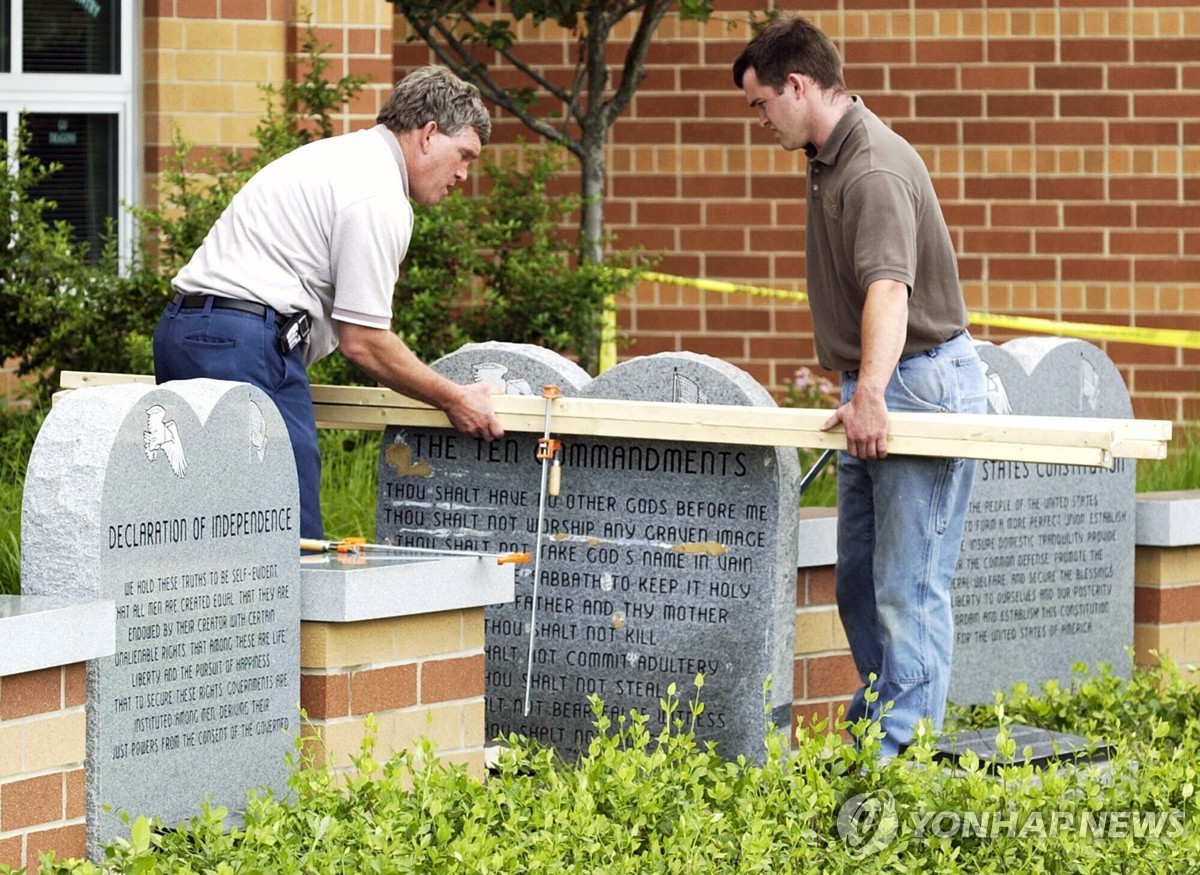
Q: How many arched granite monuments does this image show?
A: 3